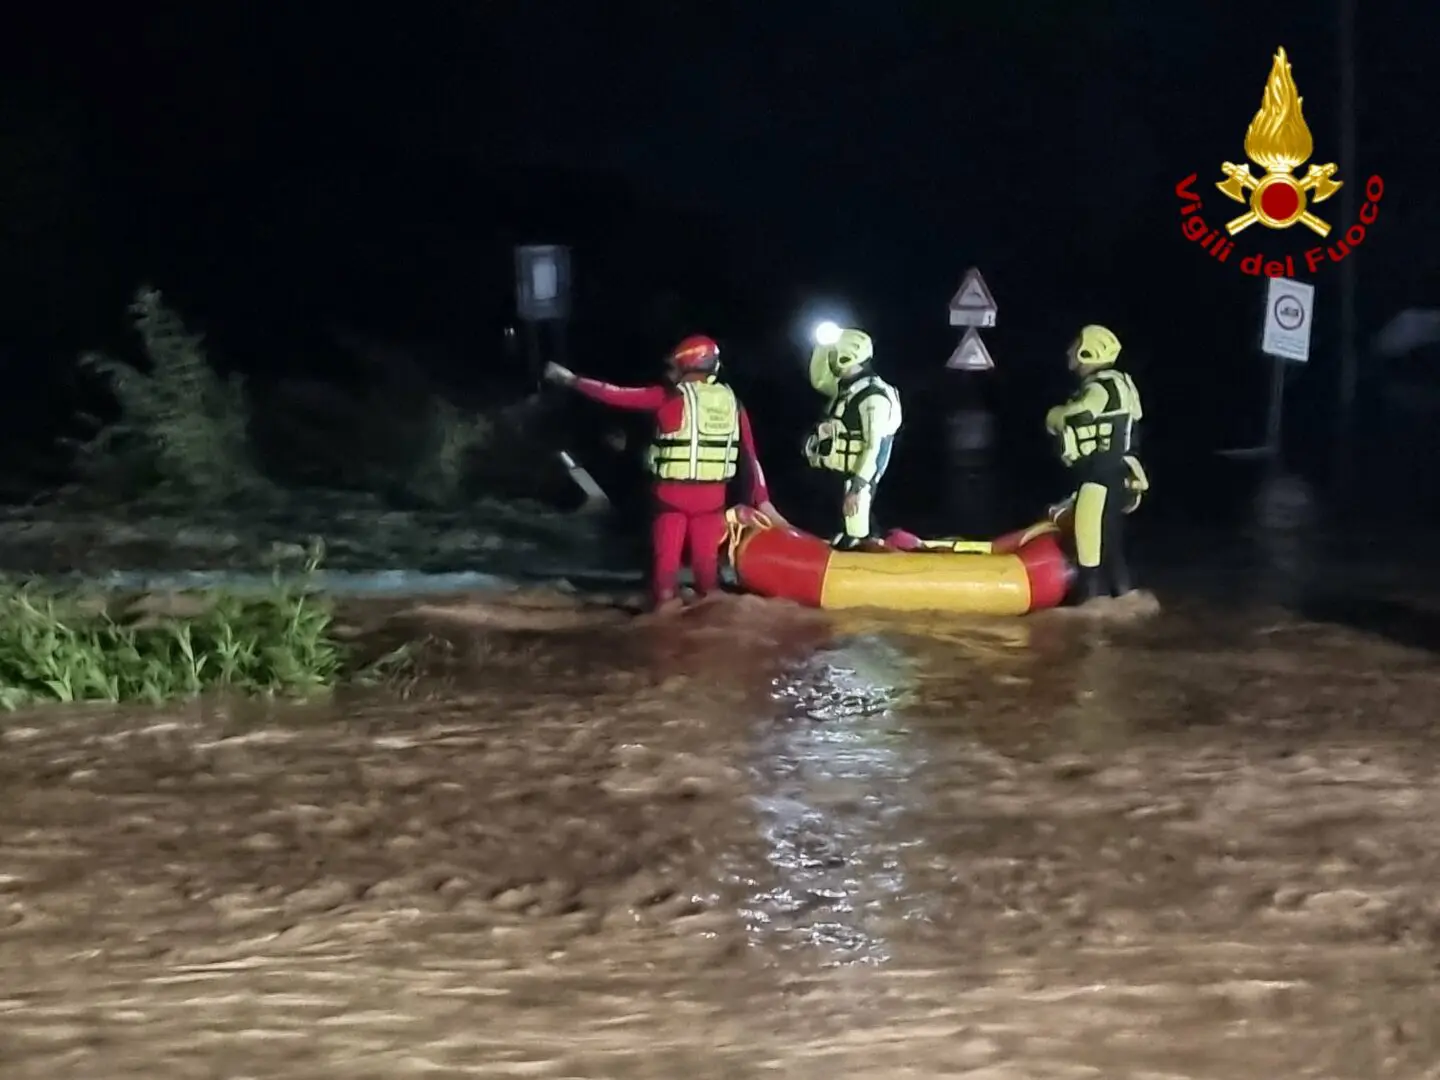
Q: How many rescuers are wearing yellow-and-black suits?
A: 2